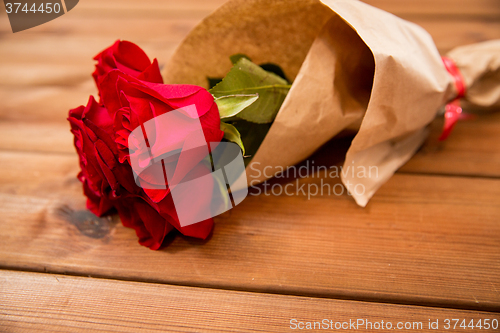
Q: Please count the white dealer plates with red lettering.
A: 0